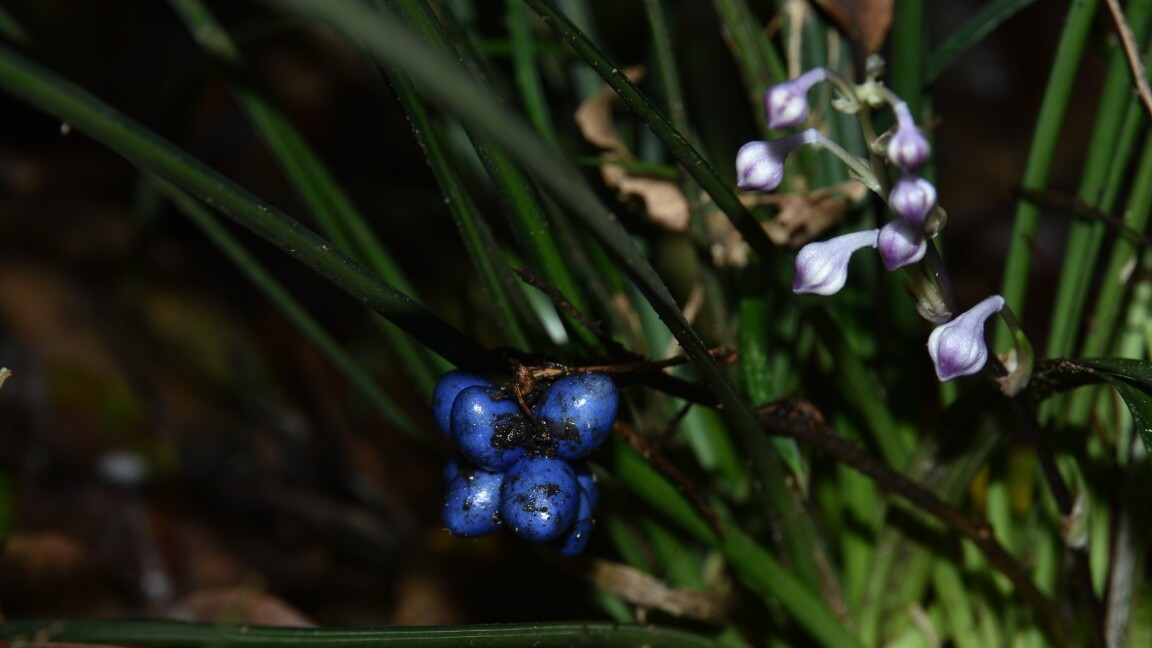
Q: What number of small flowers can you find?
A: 7